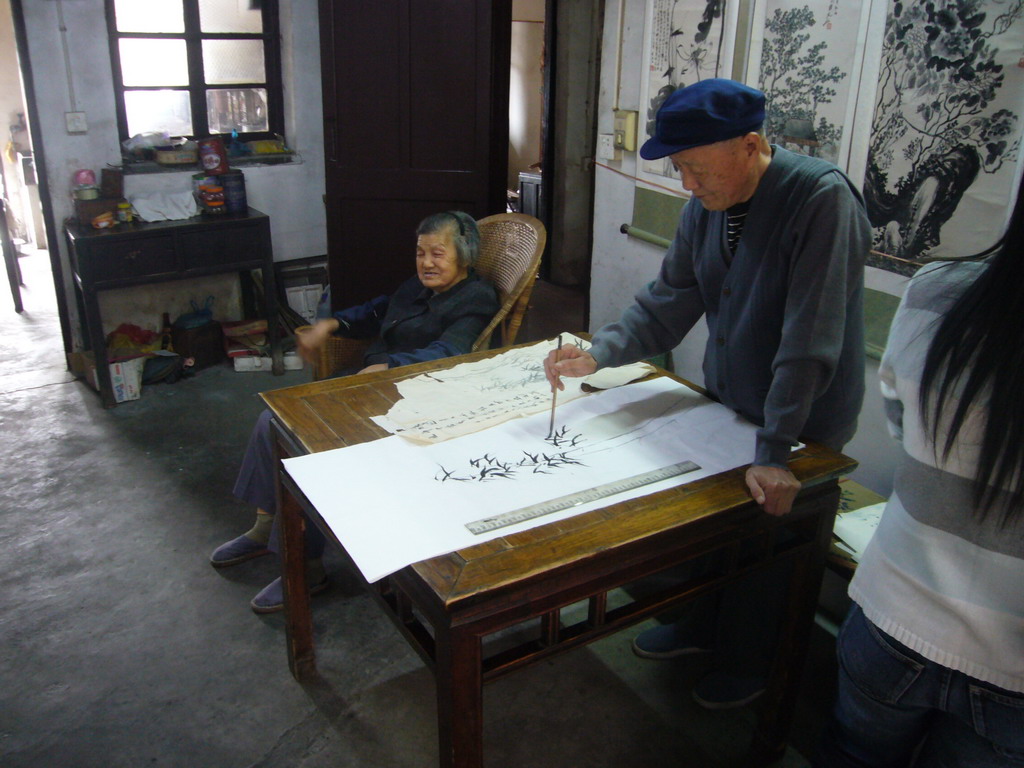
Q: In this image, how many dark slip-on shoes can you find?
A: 4